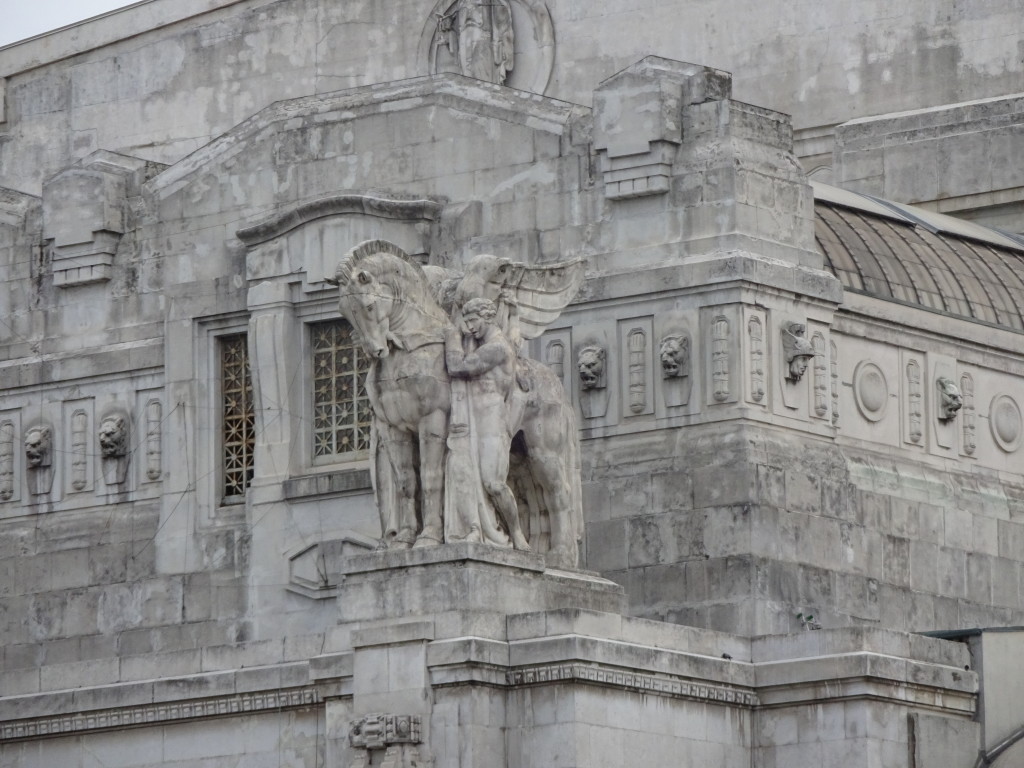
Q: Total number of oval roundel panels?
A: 2